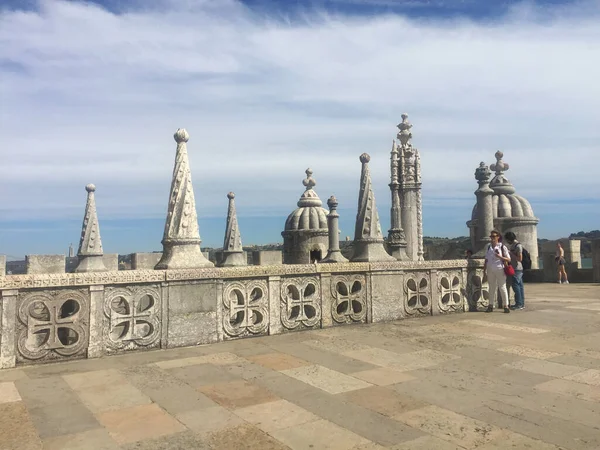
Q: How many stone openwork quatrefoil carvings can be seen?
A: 8